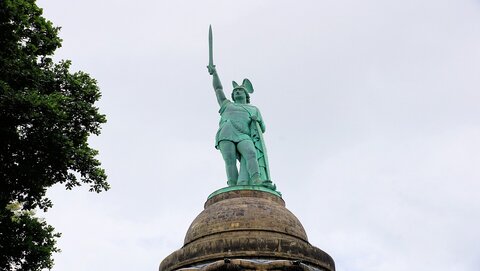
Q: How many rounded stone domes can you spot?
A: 1